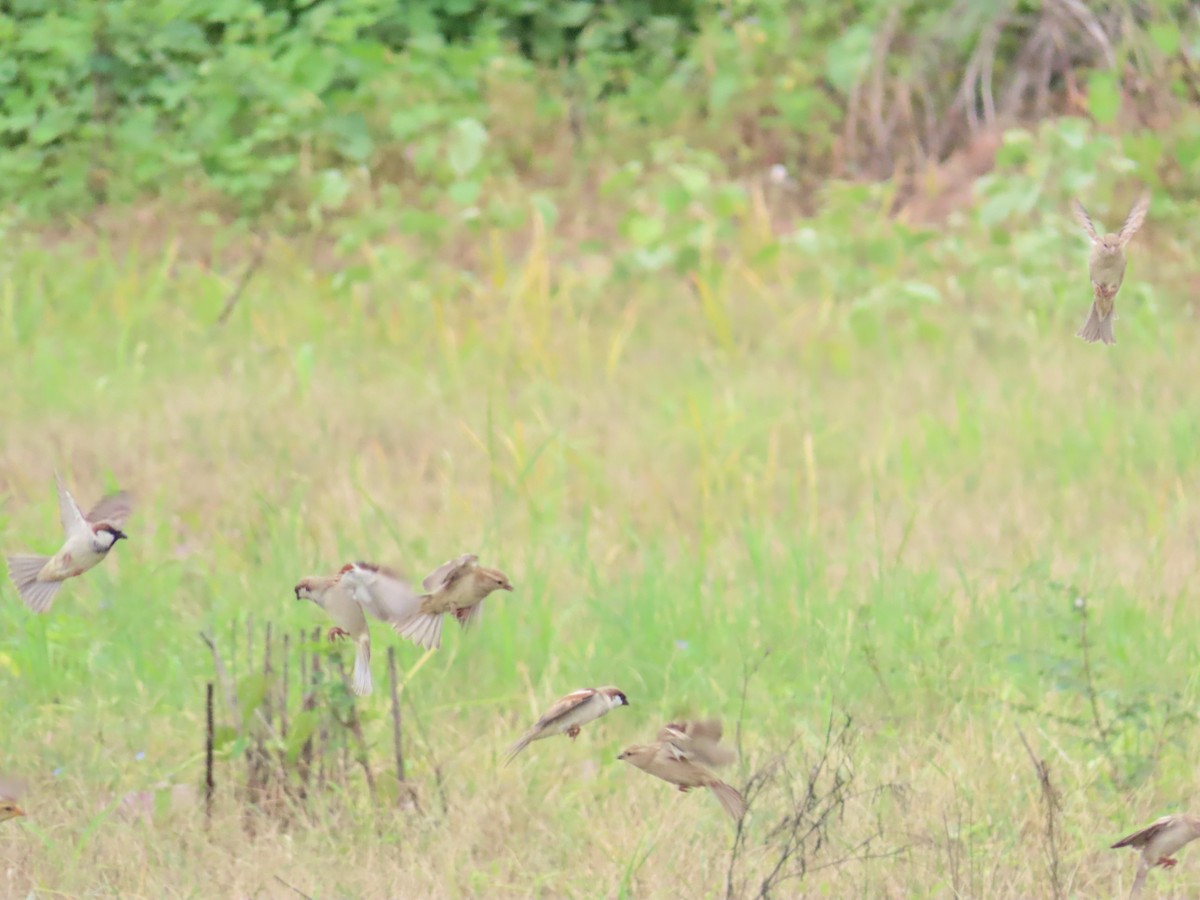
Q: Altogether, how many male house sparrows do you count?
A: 3